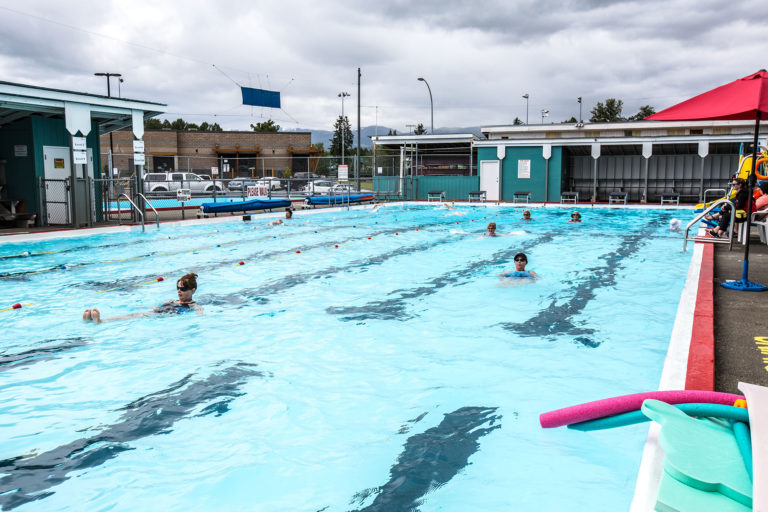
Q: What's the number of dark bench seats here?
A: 6